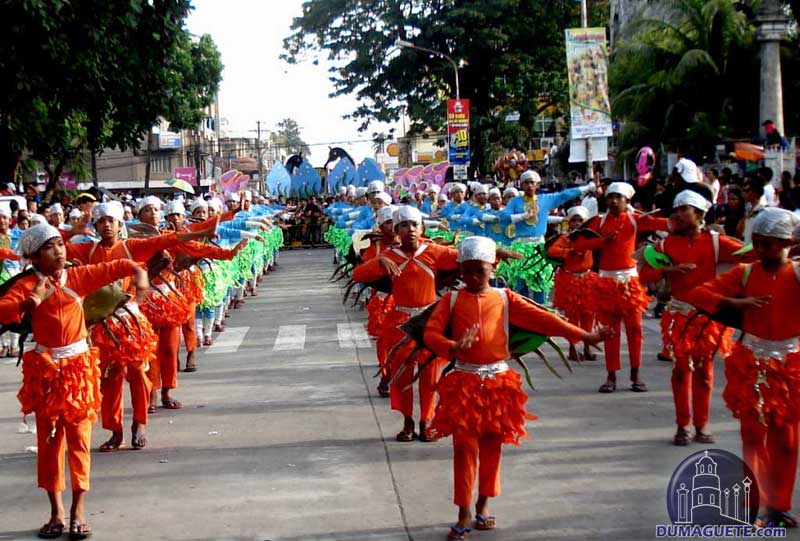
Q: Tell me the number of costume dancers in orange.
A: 11